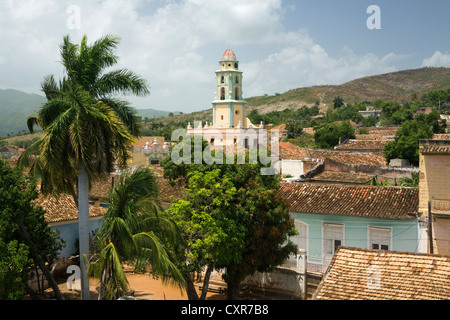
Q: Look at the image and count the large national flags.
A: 0